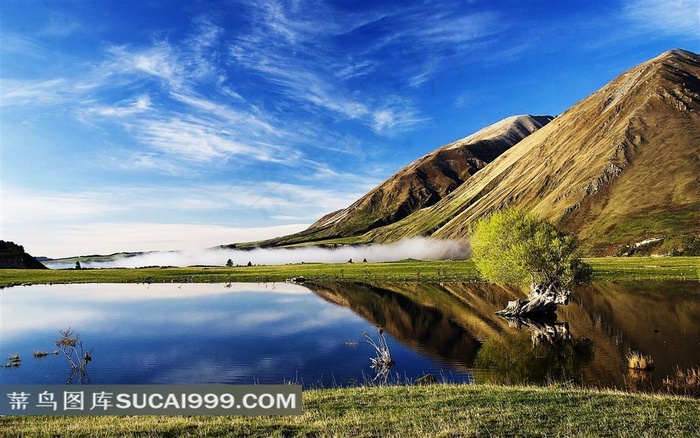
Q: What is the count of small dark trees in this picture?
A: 5